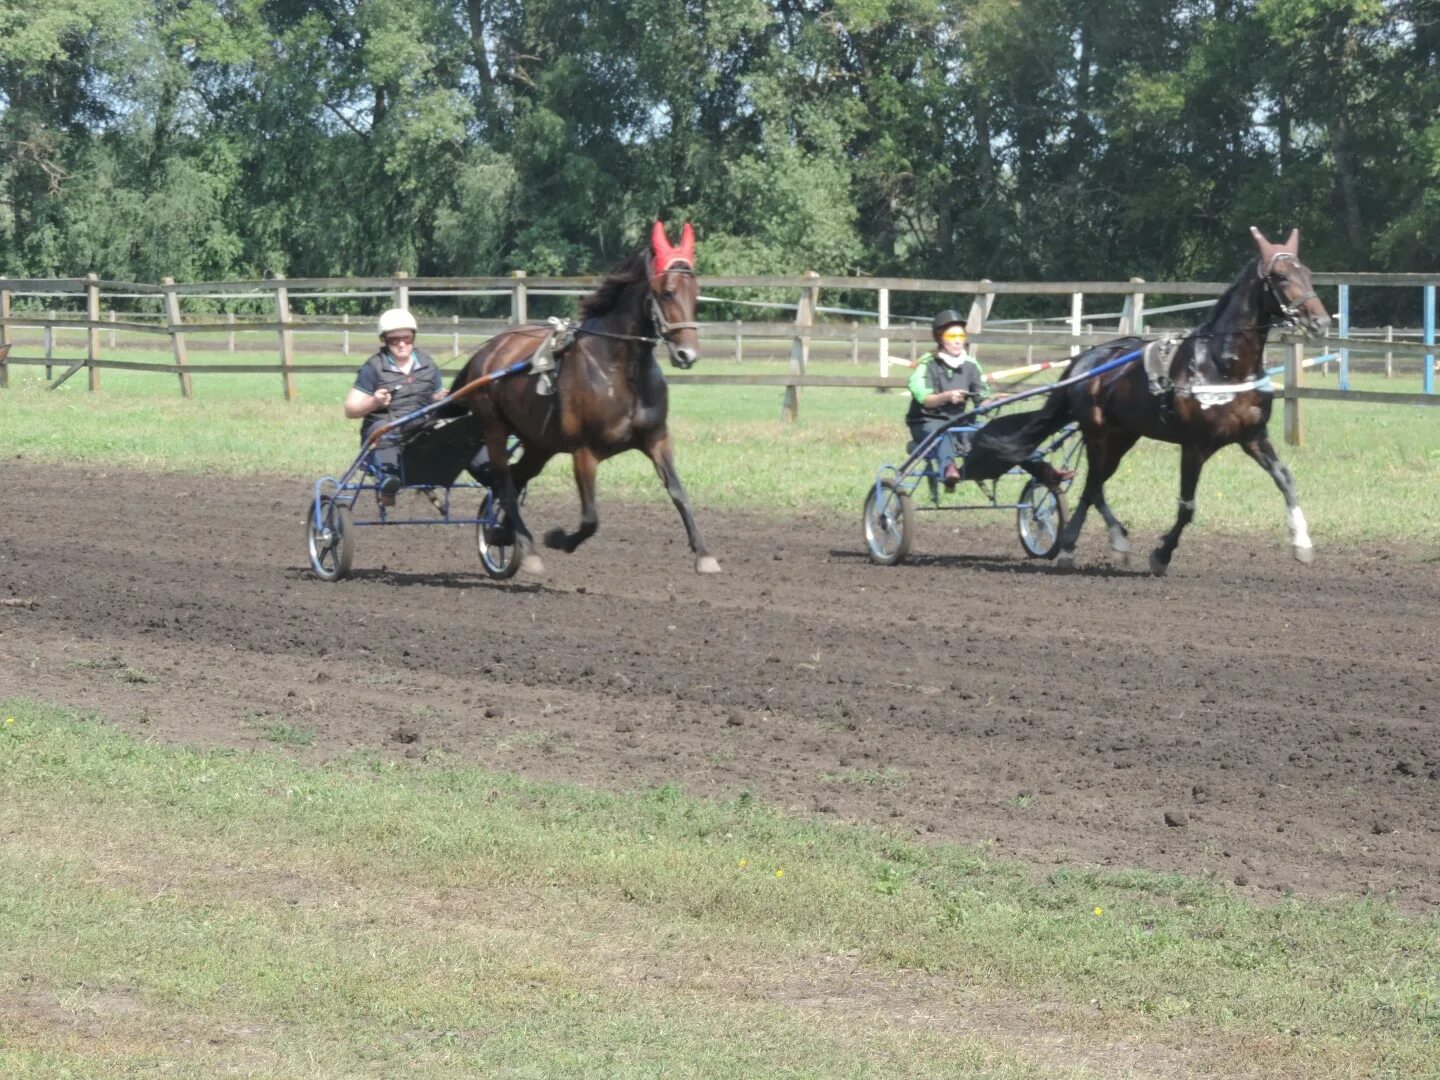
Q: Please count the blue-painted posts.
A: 2